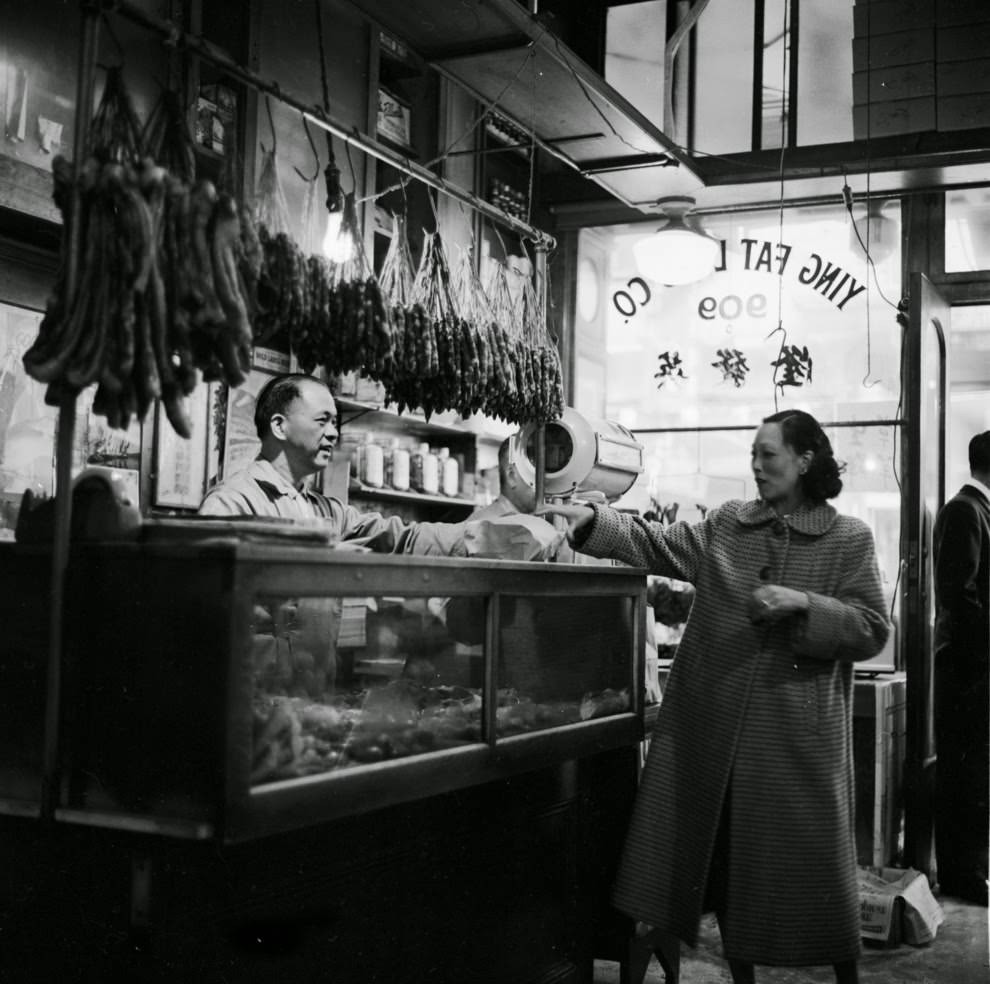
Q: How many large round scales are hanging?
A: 1